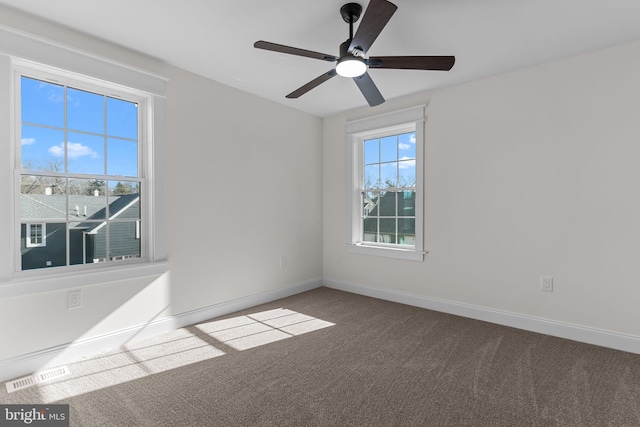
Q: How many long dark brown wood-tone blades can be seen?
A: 5